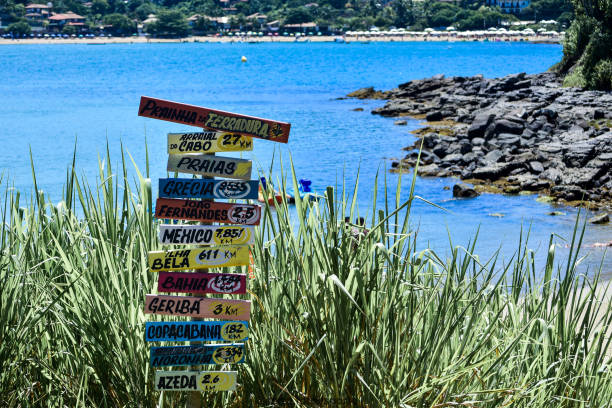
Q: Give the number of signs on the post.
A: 12